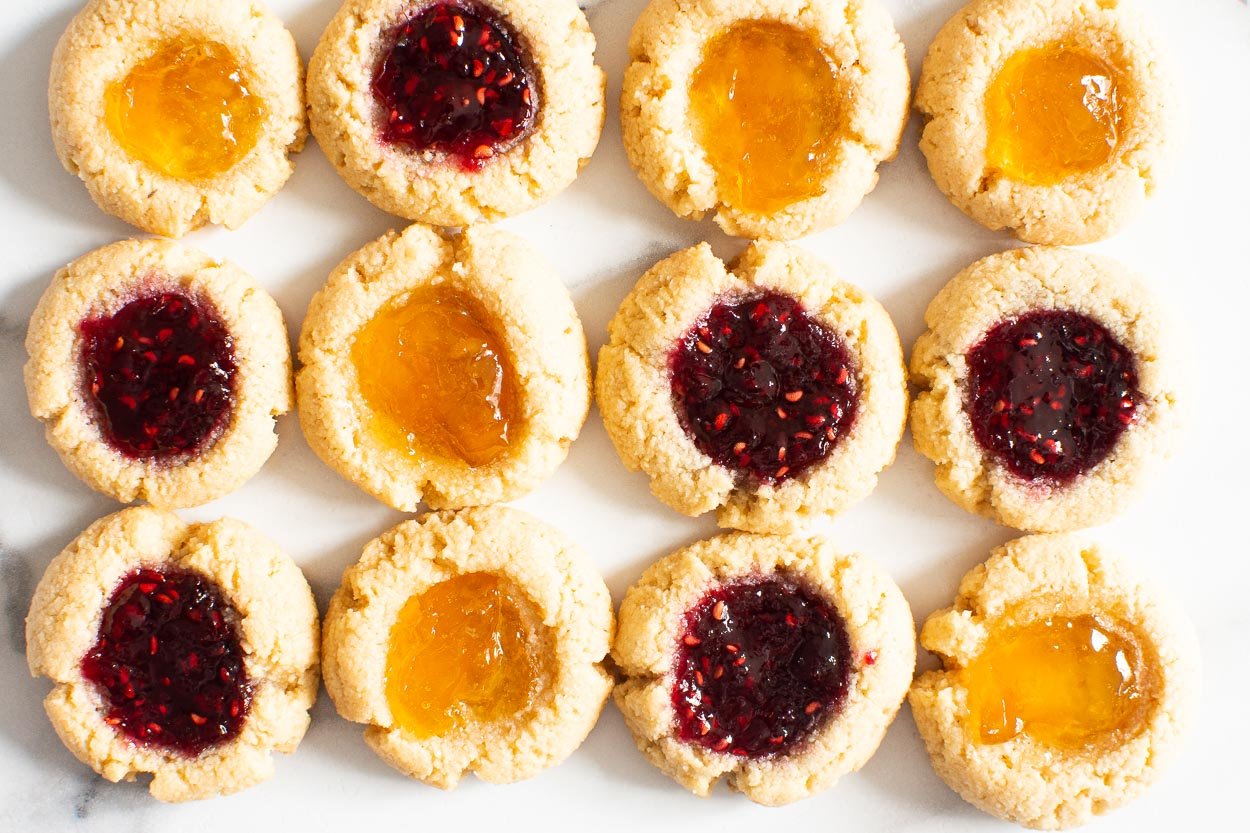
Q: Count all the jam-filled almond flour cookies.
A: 12